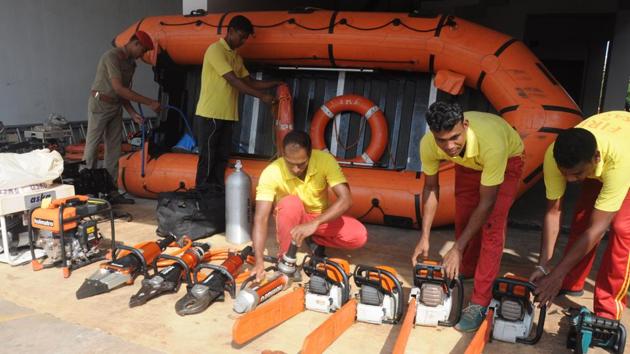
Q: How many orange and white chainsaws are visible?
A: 4